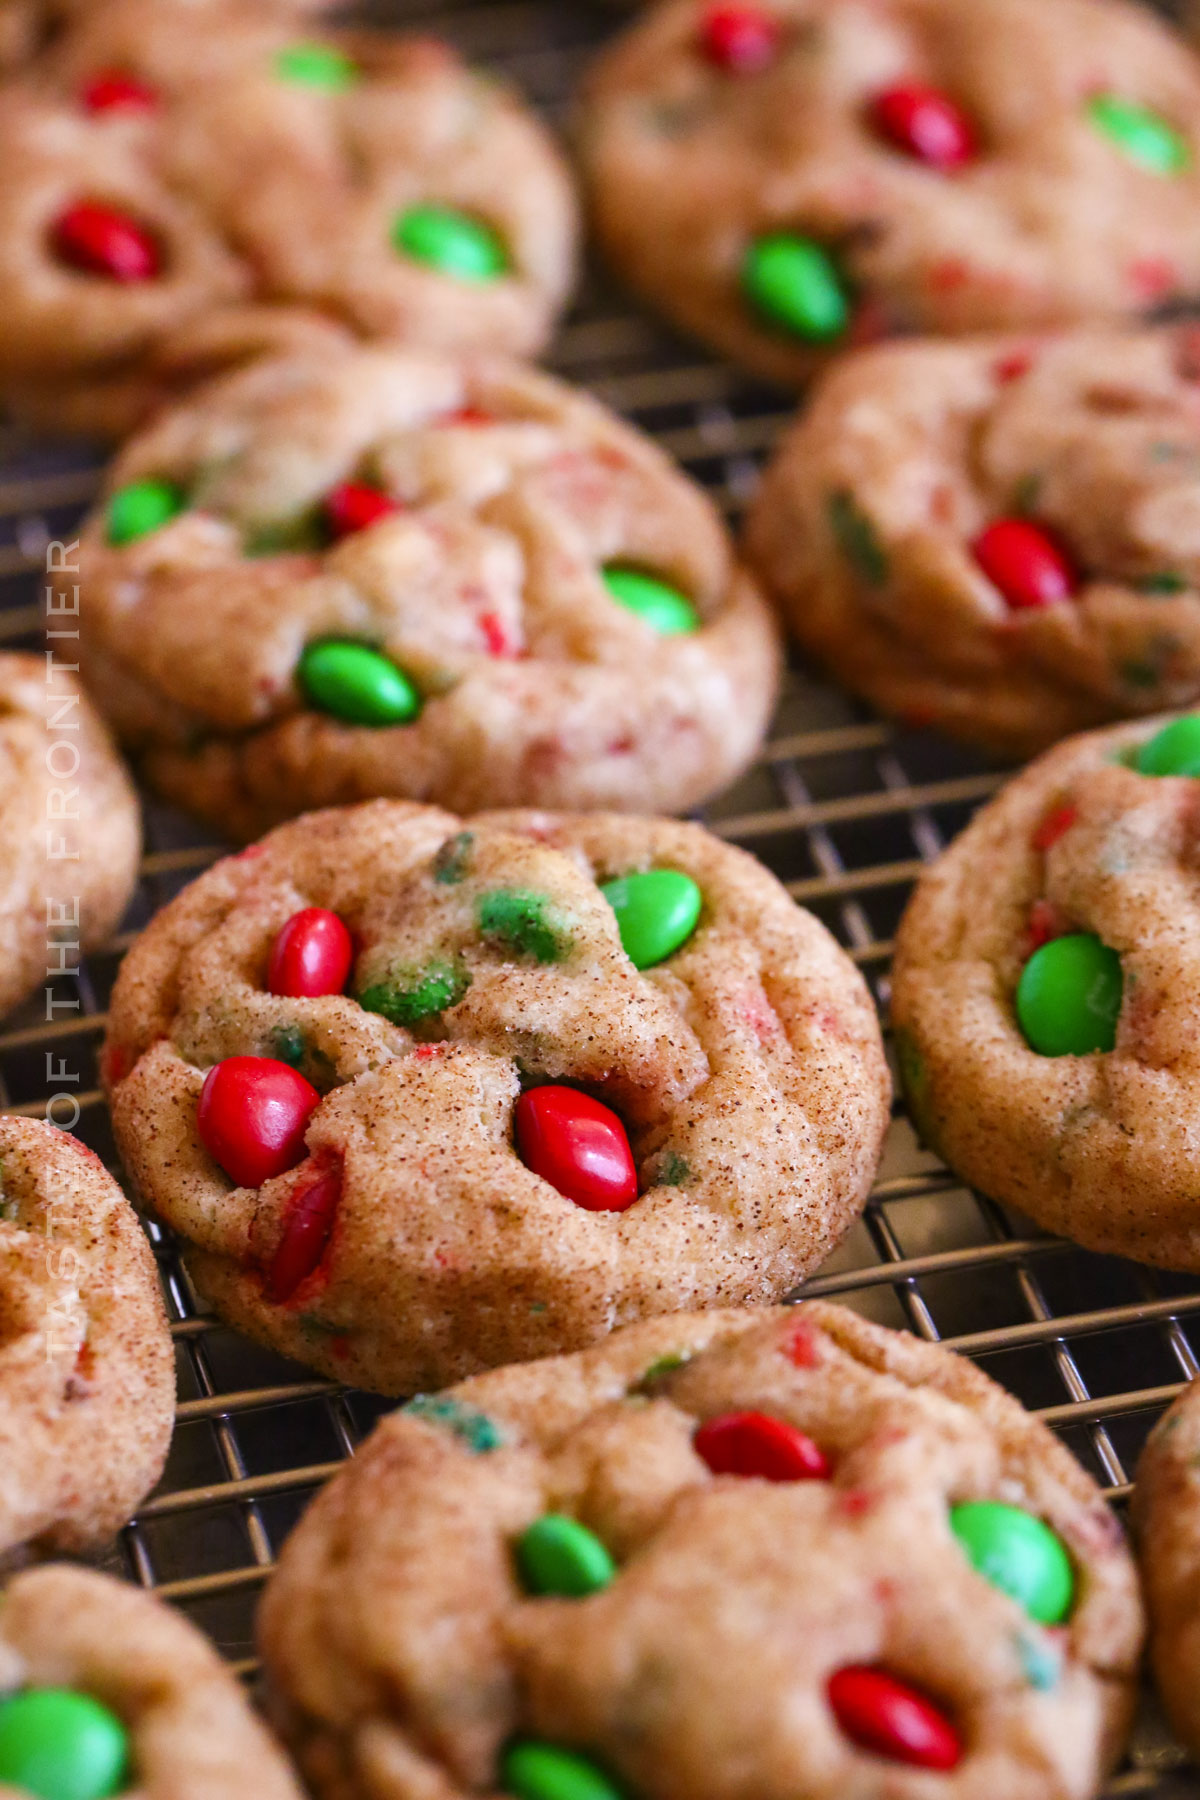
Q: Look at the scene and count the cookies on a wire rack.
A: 11